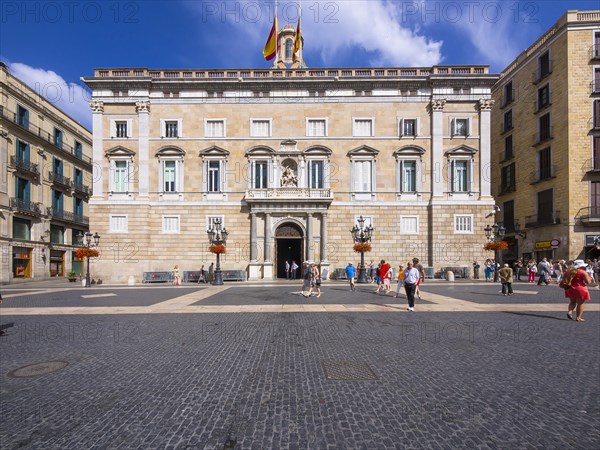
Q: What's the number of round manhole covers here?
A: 1